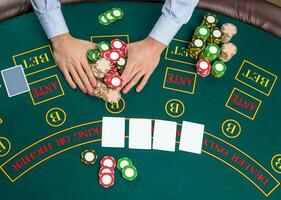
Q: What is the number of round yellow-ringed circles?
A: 6